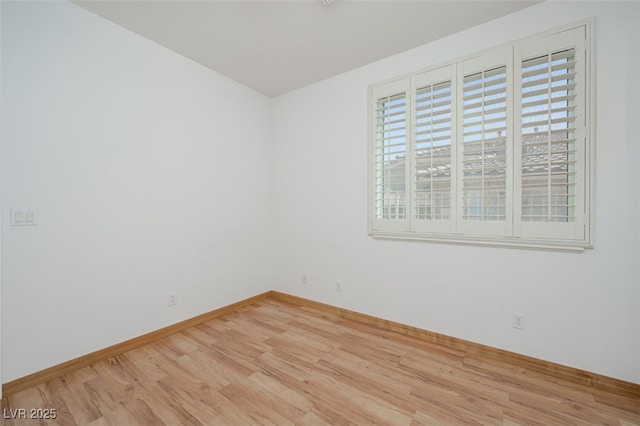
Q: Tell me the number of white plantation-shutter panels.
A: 4